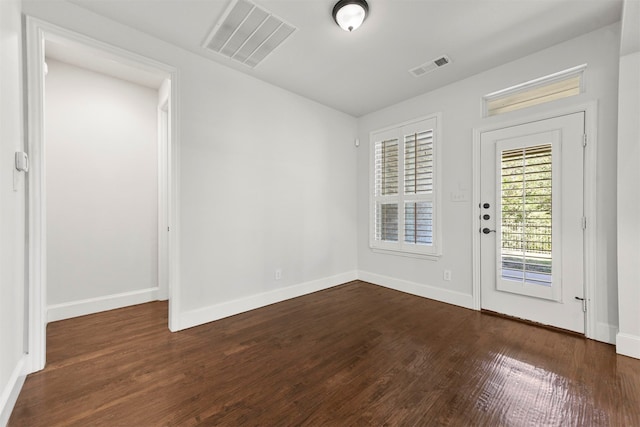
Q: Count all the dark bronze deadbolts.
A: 2